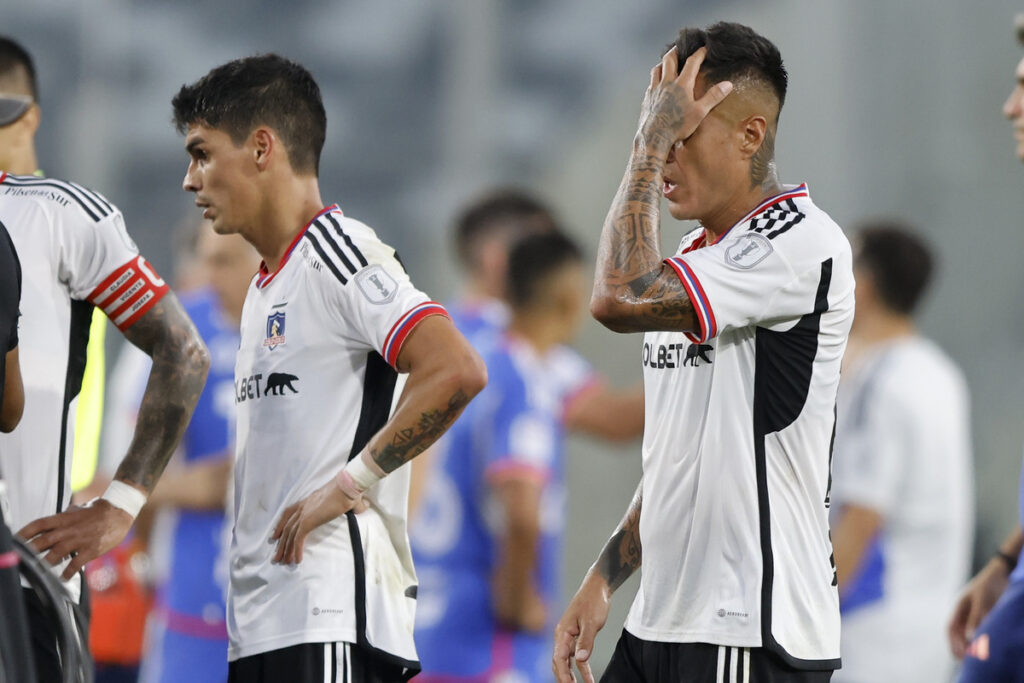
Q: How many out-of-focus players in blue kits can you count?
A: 3